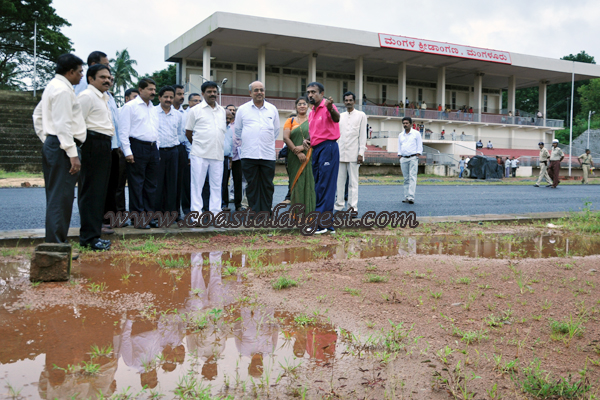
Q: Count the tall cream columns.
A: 9